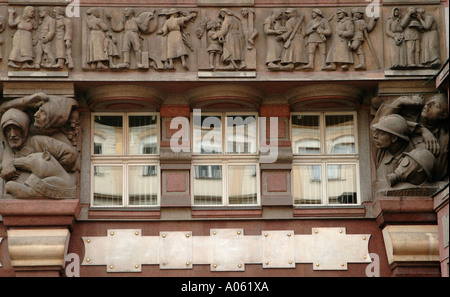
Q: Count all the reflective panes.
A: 12